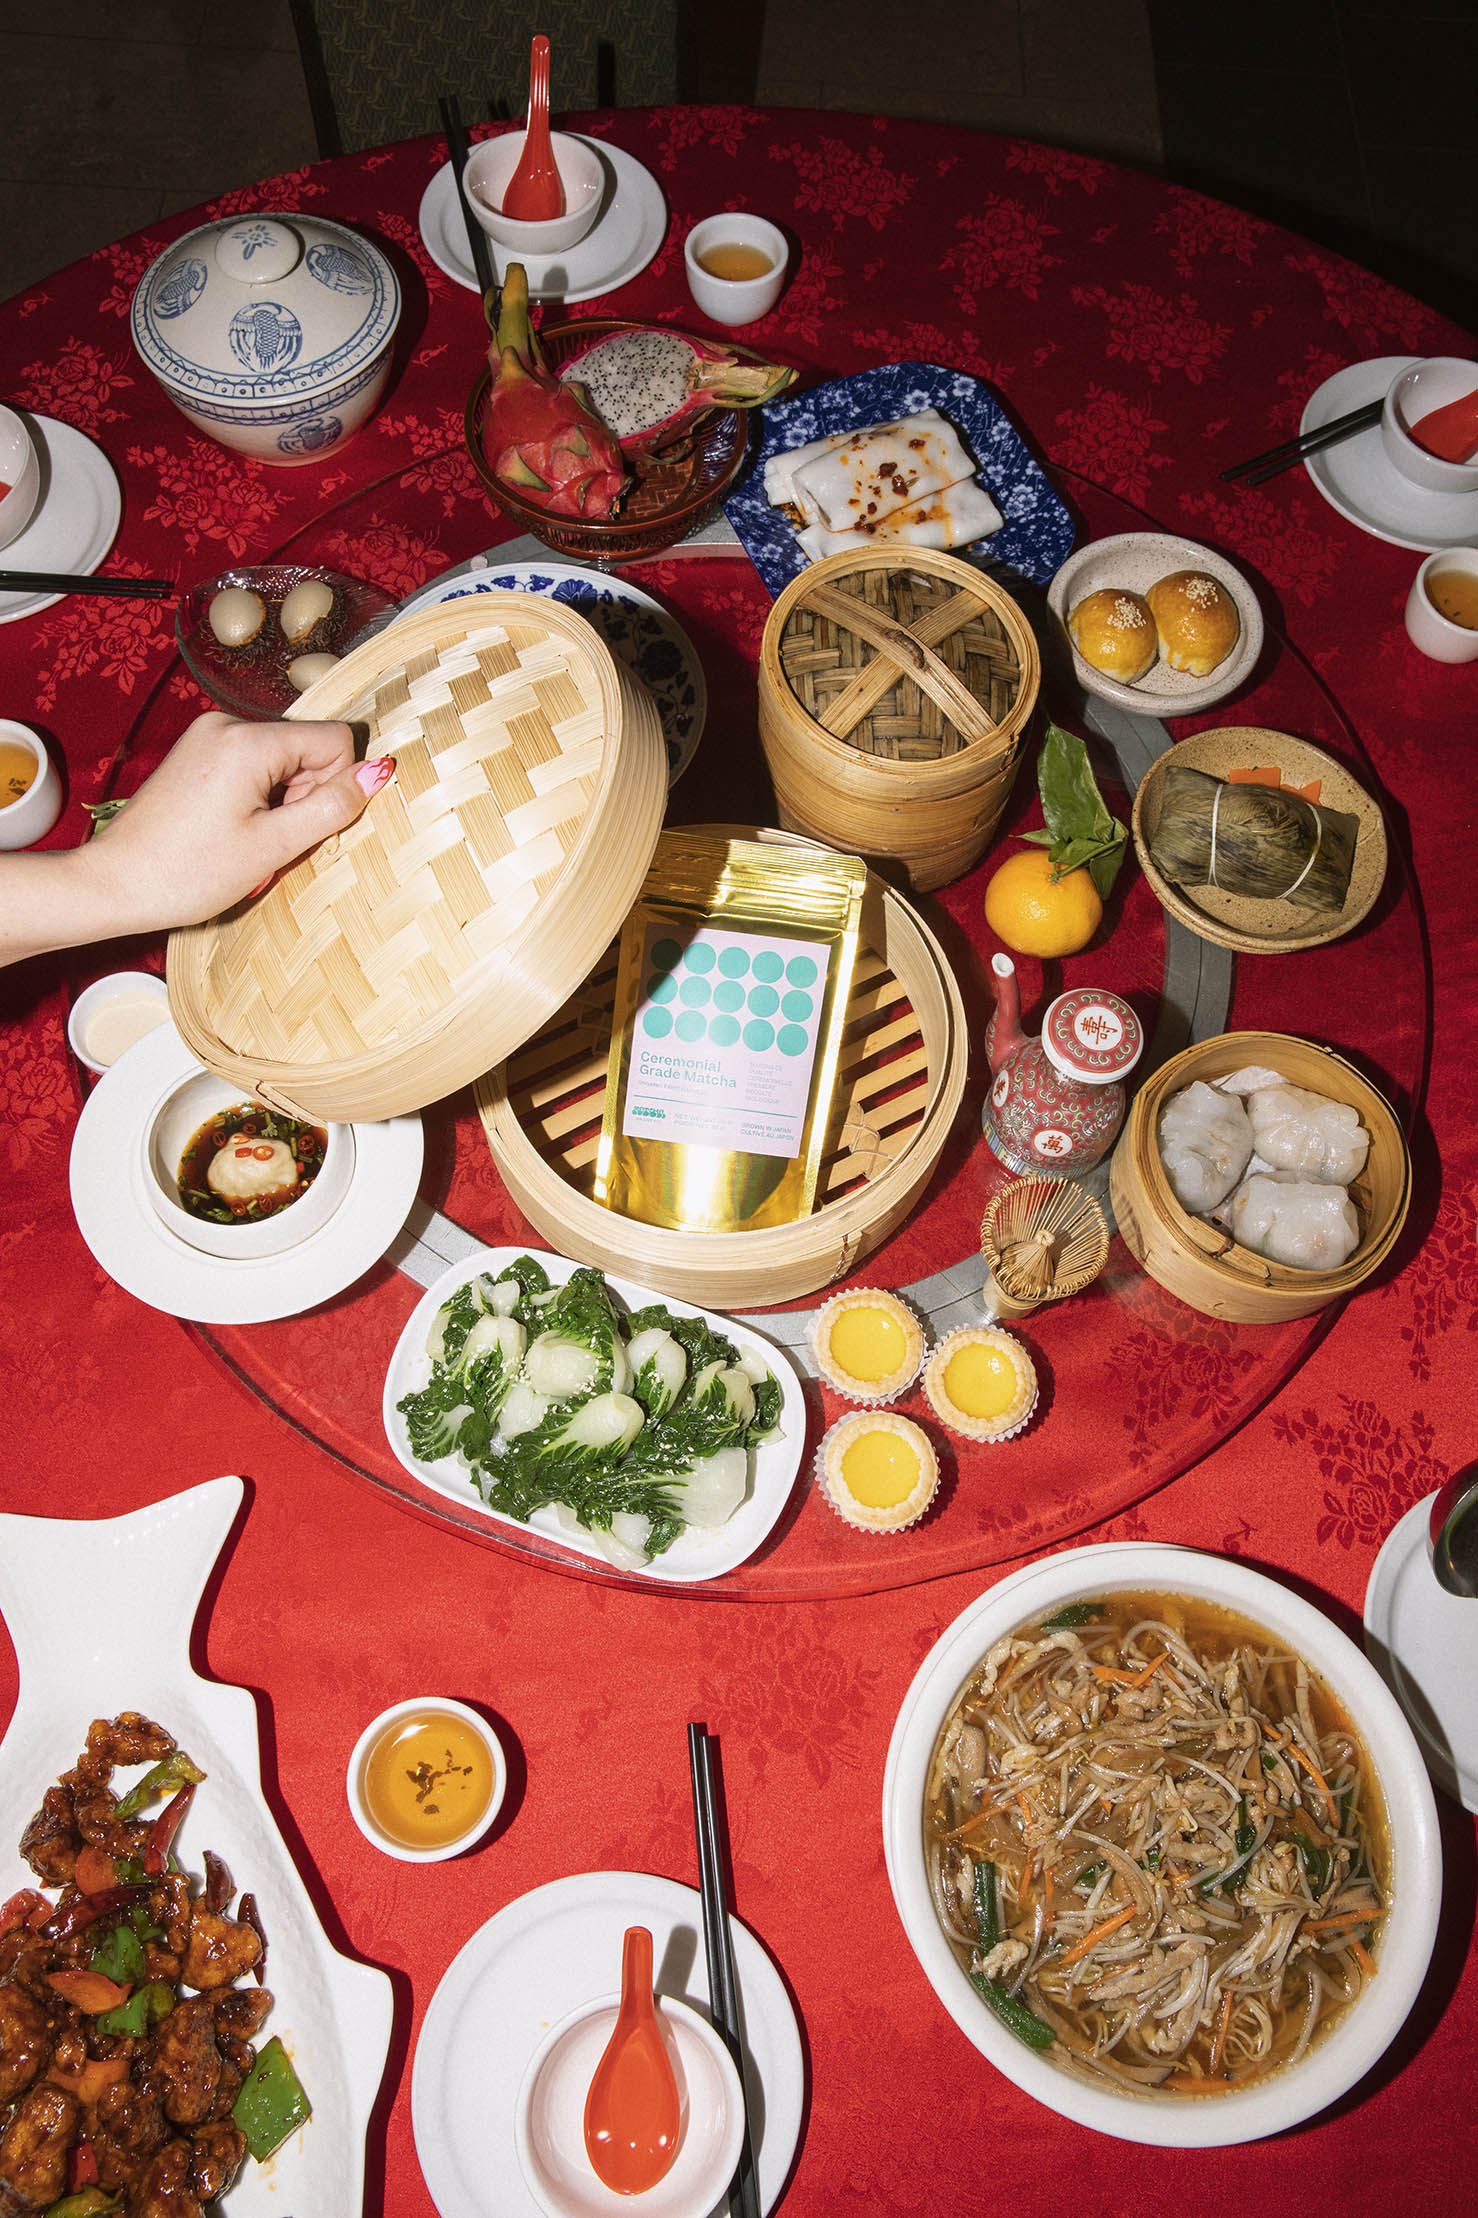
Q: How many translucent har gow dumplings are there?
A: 3